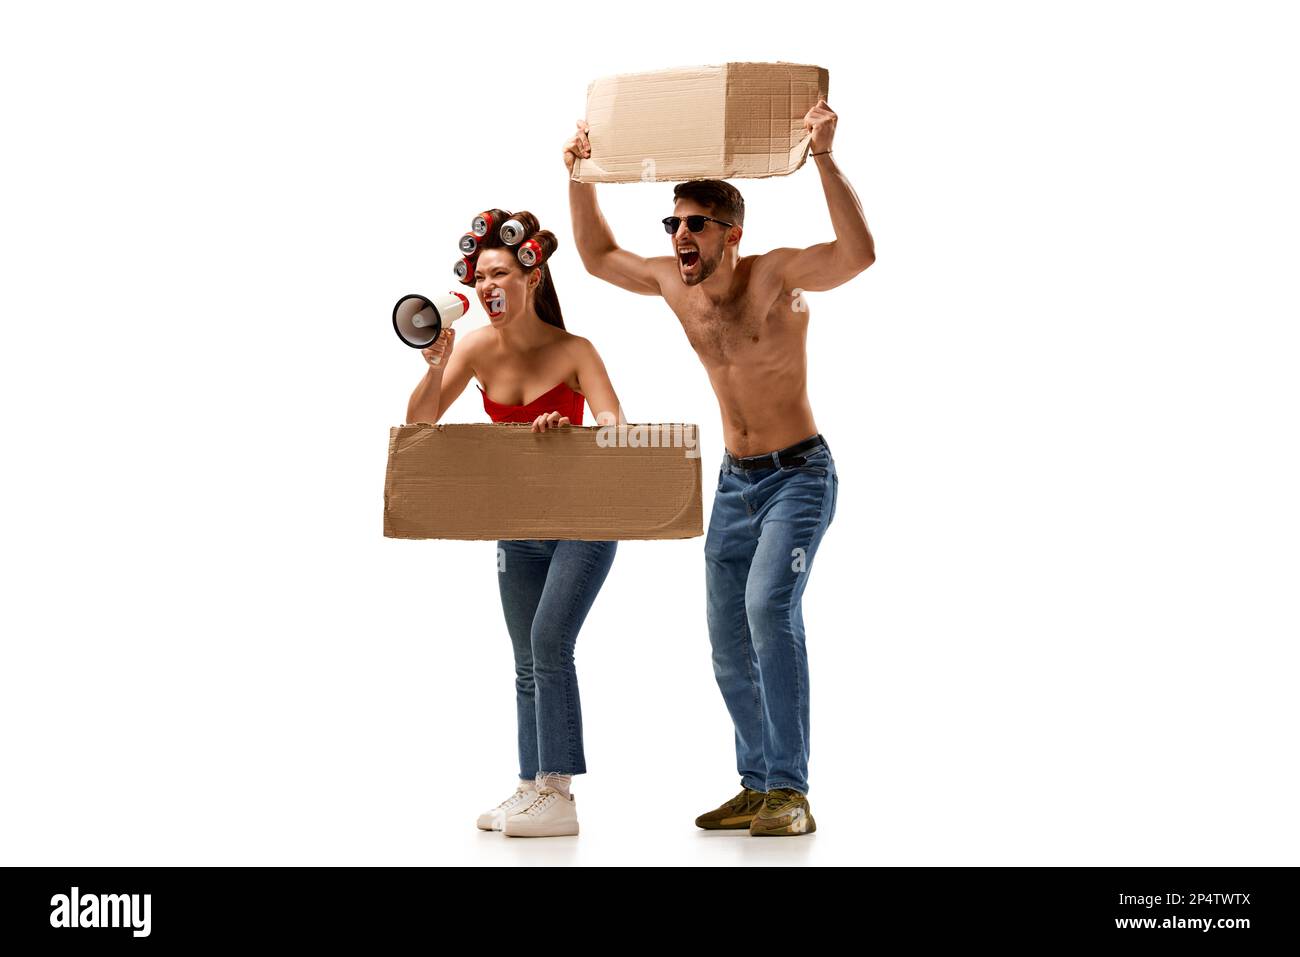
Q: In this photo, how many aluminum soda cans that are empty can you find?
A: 5